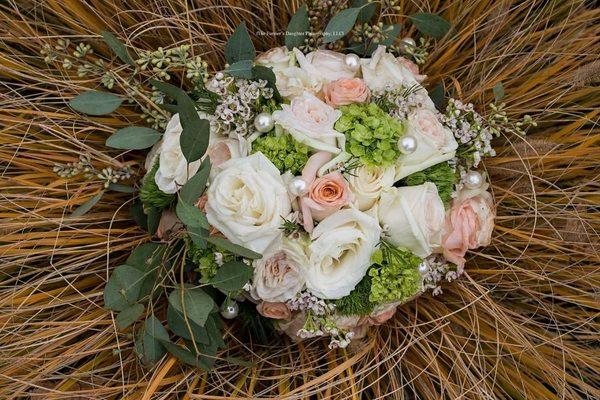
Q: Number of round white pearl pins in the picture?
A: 8